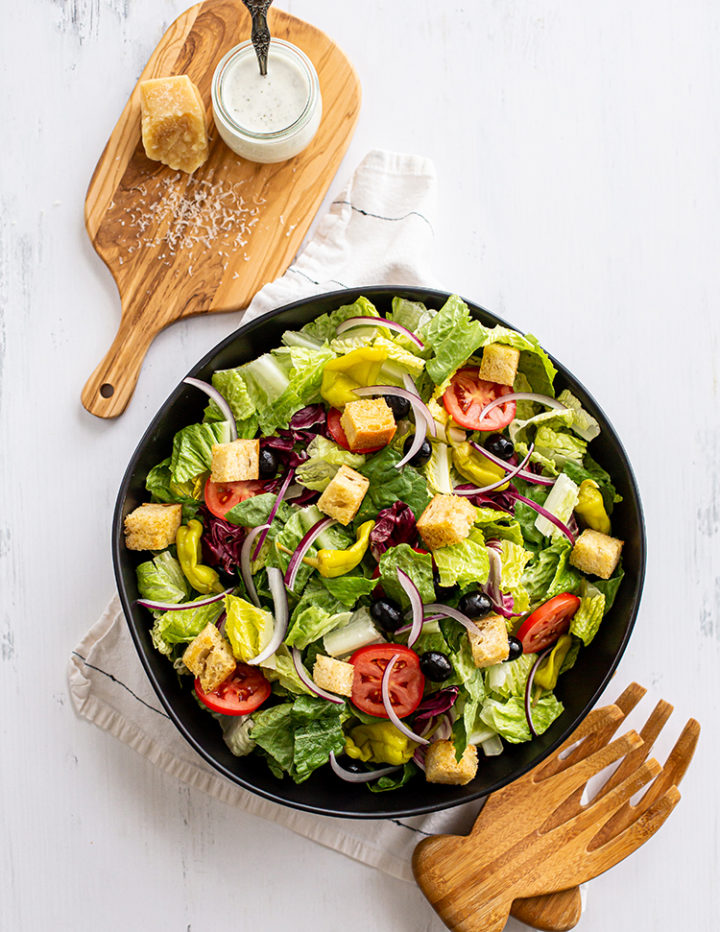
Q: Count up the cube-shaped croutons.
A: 11